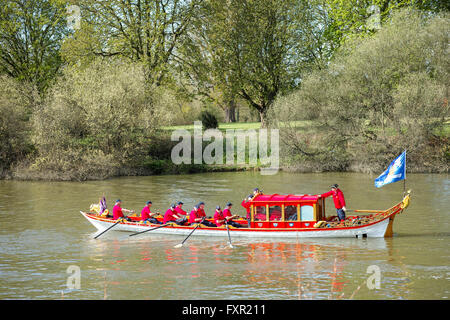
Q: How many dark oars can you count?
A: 4